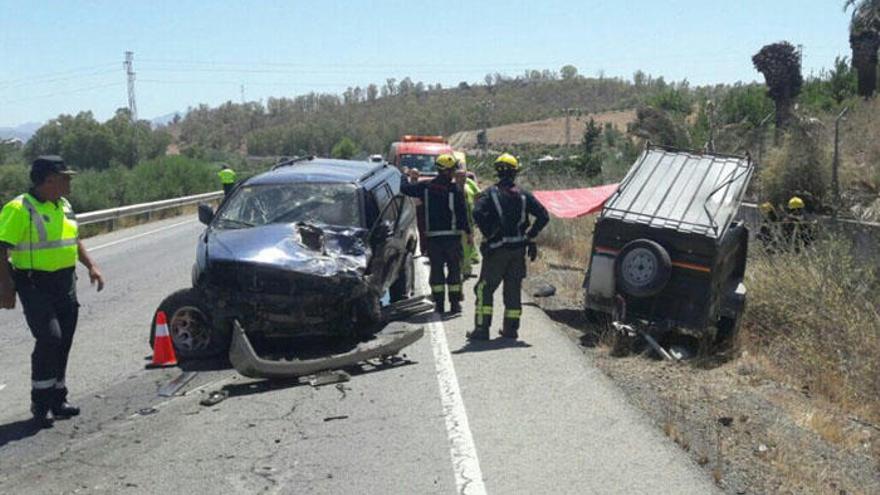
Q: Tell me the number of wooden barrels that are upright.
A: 0